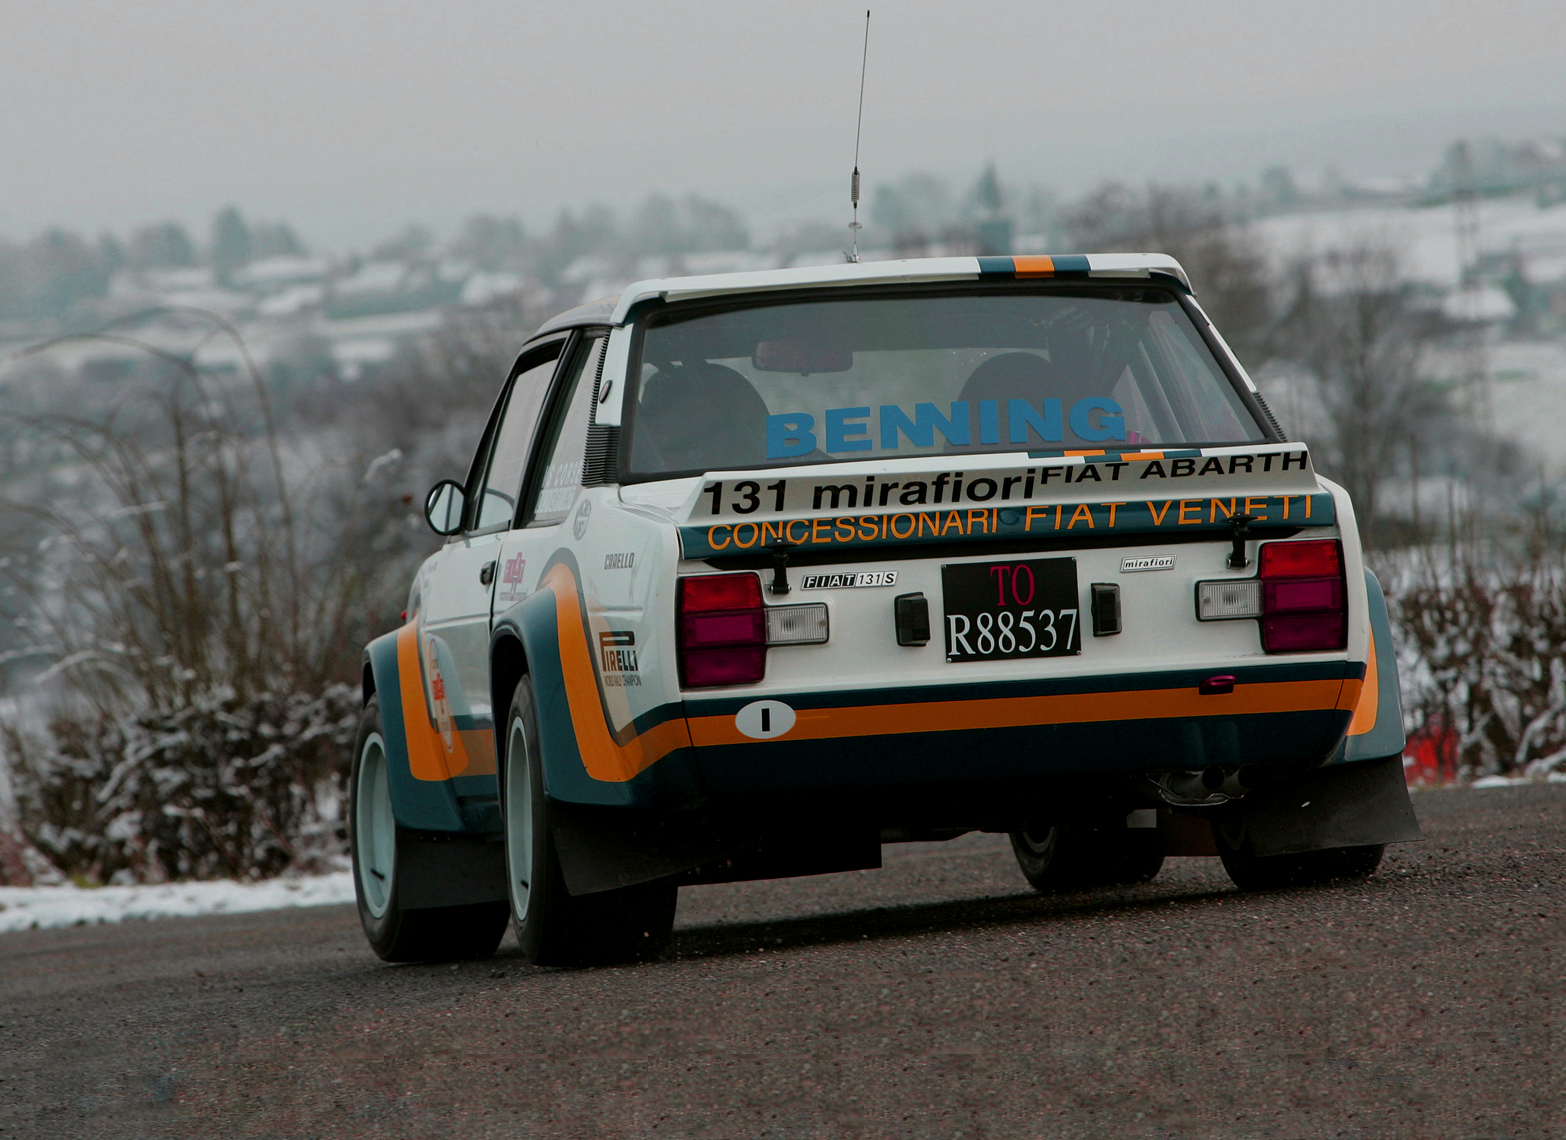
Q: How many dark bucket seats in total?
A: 2